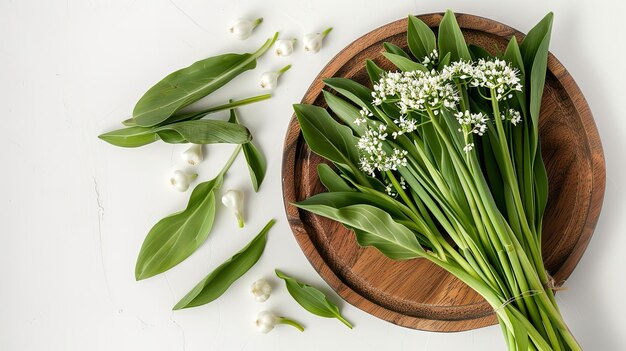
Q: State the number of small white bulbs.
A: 9